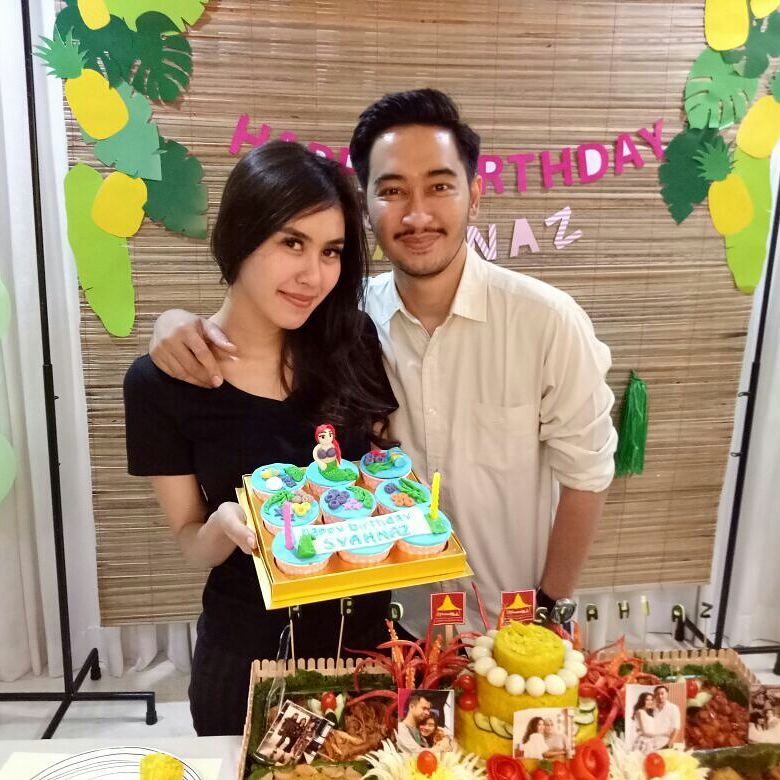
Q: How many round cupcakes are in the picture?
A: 9